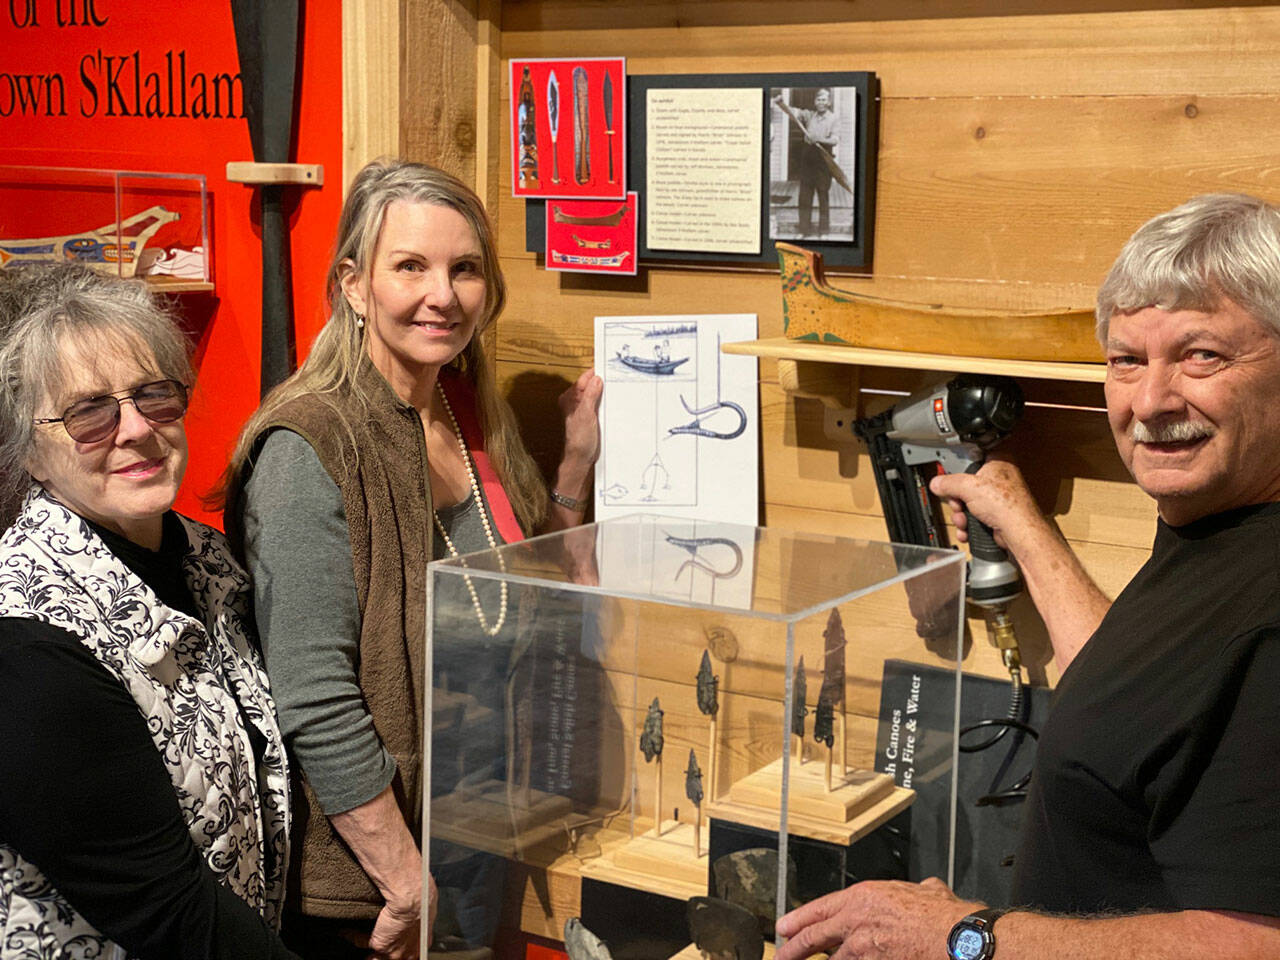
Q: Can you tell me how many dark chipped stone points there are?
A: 6